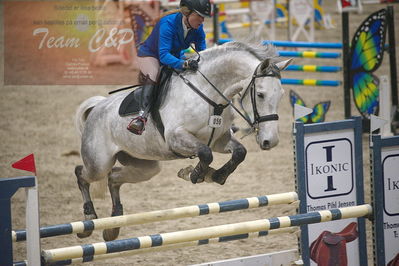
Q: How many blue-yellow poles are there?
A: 3